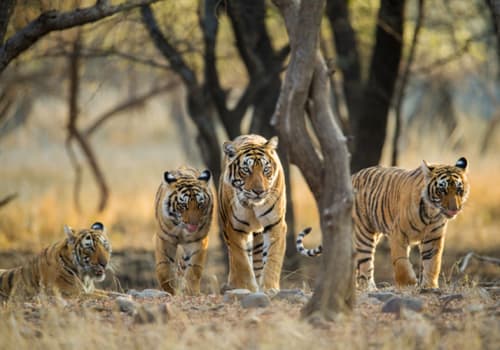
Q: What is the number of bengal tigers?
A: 4